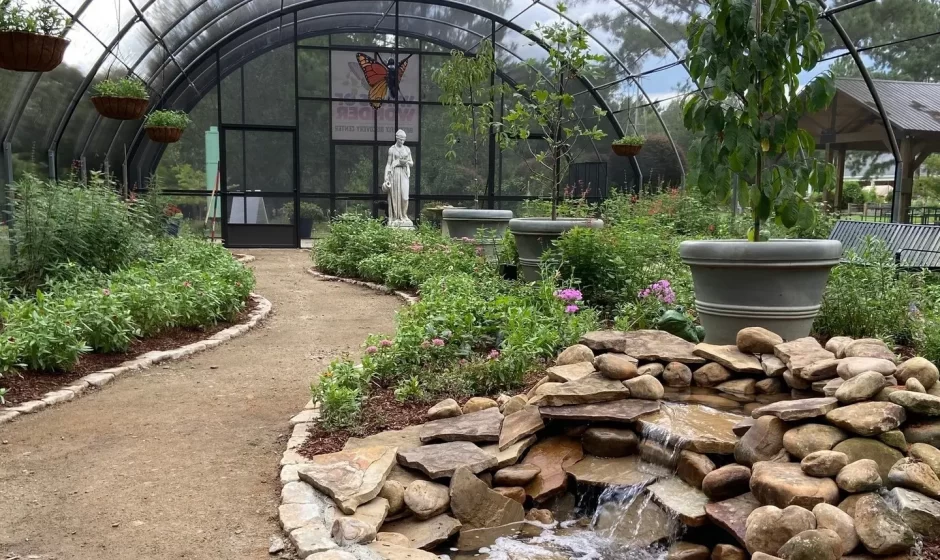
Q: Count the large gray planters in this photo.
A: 3